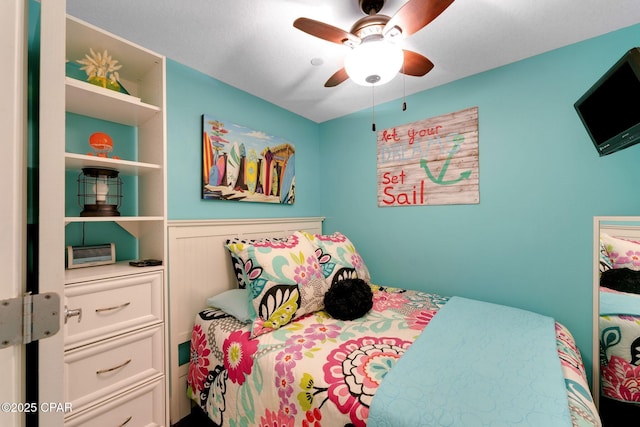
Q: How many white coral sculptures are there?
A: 1